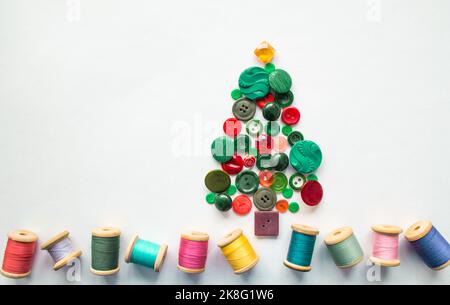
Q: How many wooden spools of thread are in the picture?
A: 10